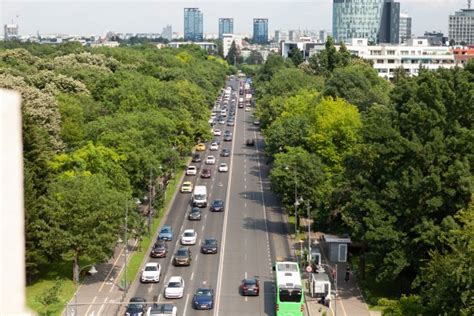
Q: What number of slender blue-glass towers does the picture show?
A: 3